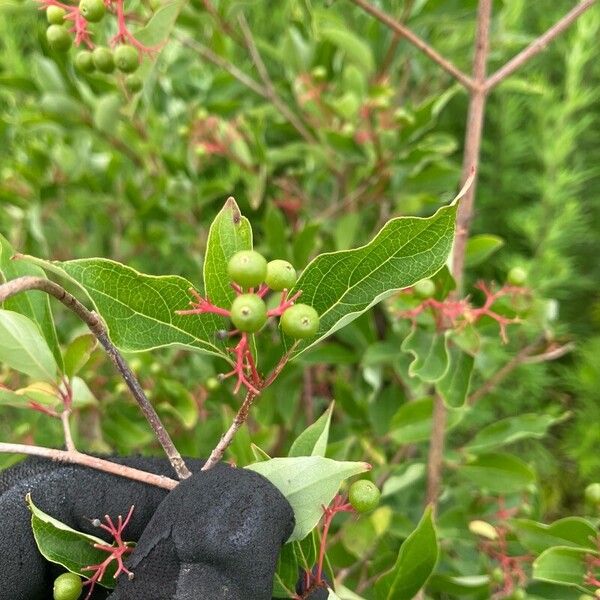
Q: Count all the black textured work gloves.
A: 1